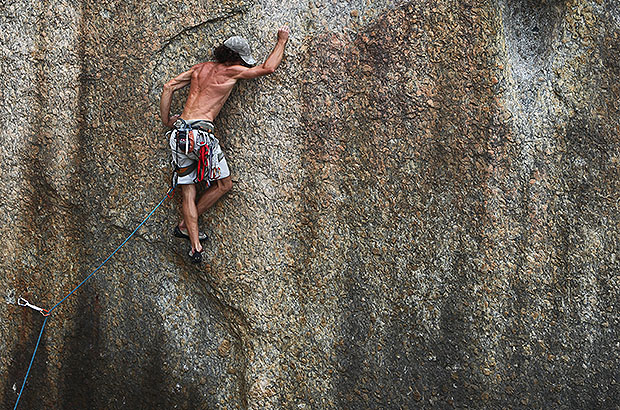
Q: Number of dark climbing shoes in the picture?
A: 2